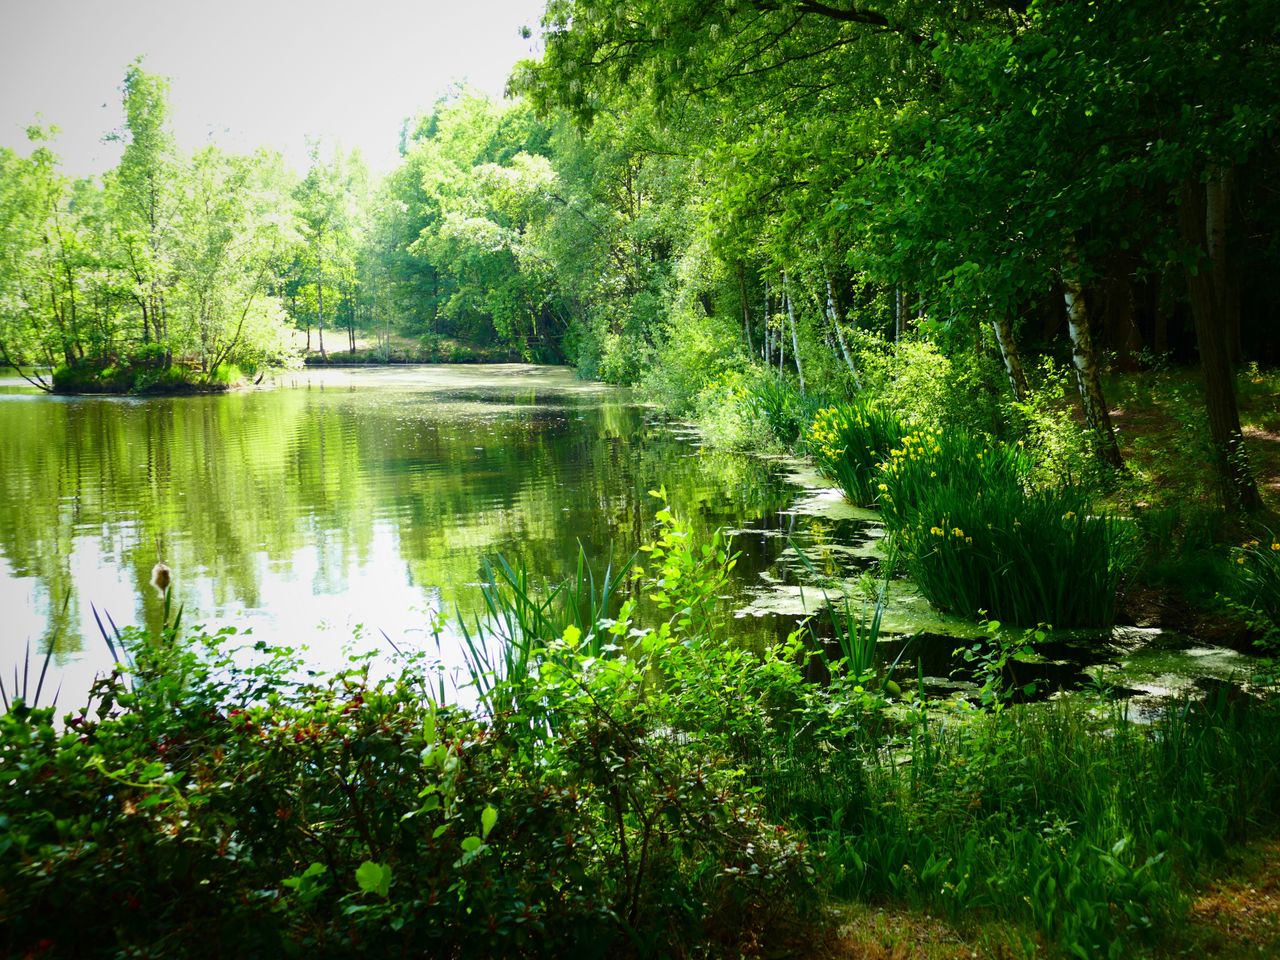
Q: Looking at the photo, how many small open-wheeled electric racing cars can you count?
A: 0